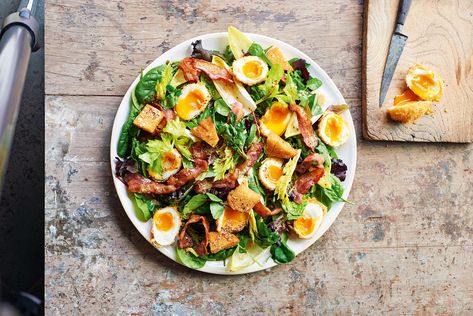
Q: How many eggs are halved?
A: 11